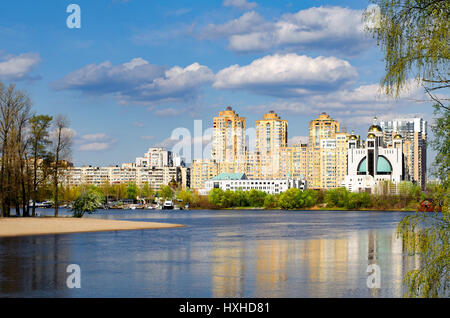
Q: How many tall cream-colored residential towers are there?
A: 3